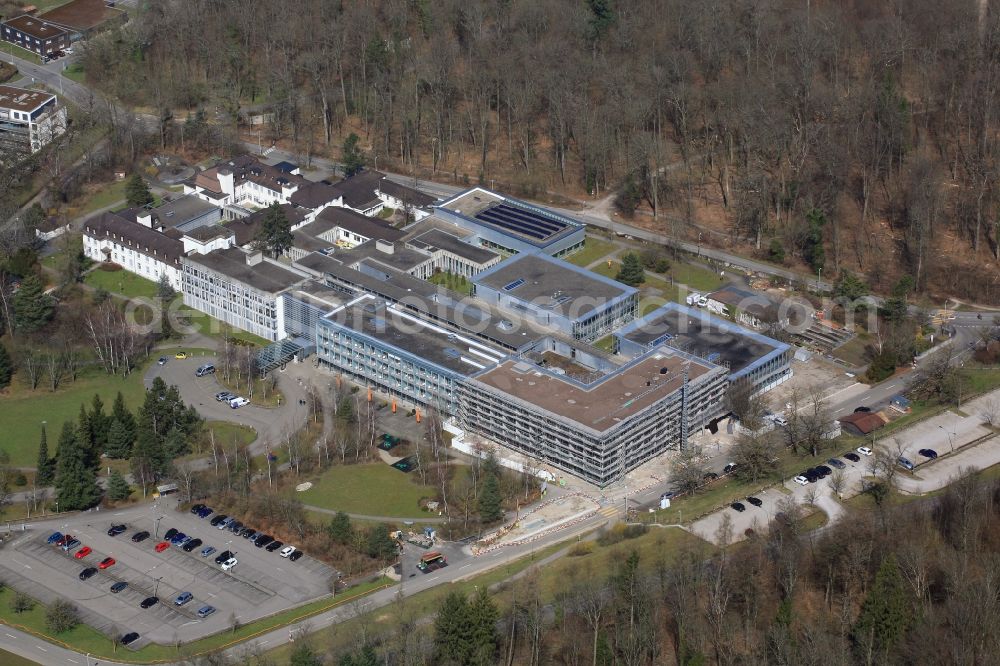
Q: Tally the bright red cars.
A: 3